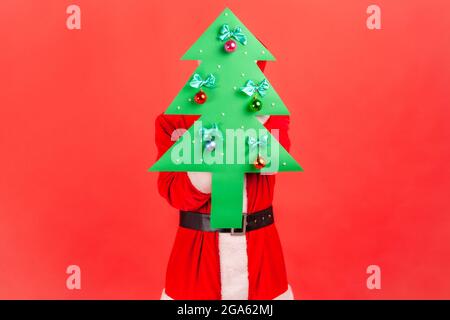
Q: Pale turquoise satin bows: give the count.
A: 5